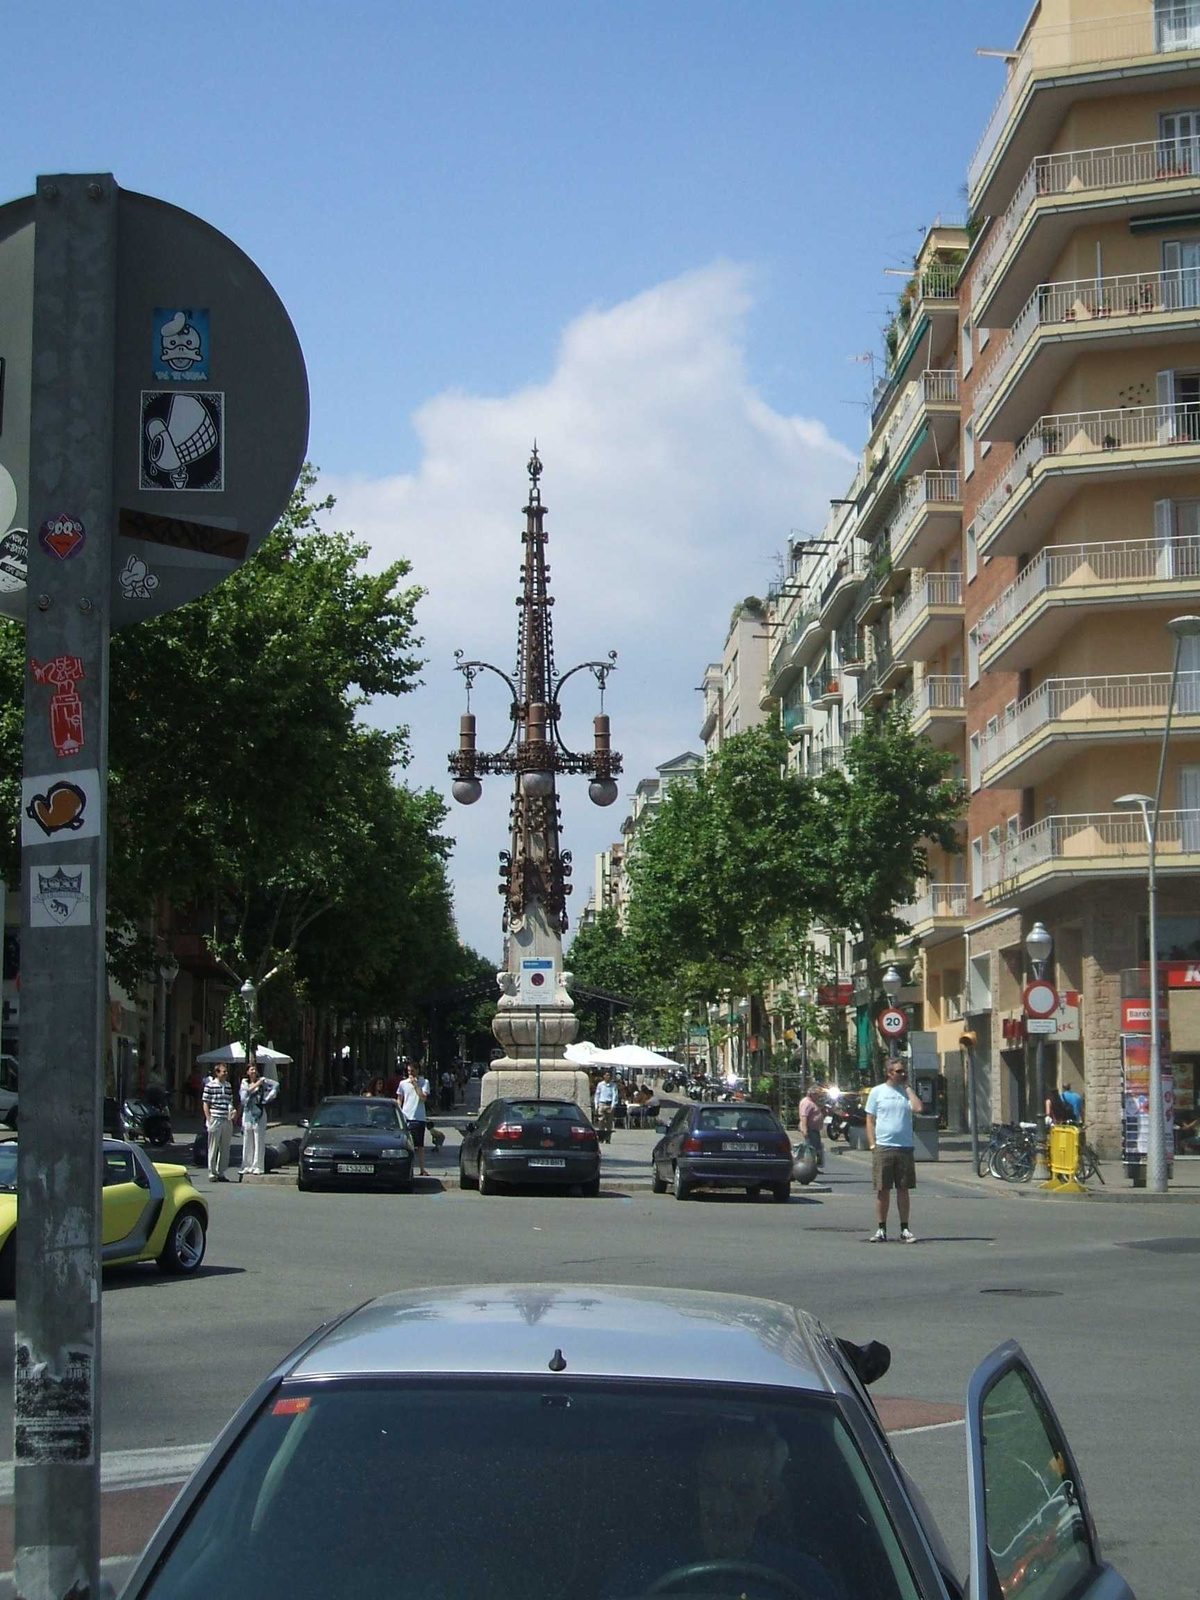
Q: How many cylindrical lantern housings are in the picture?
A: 3